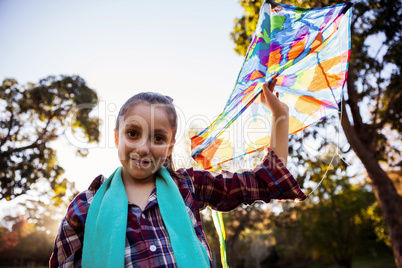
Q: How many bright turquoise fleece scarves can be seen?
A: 1